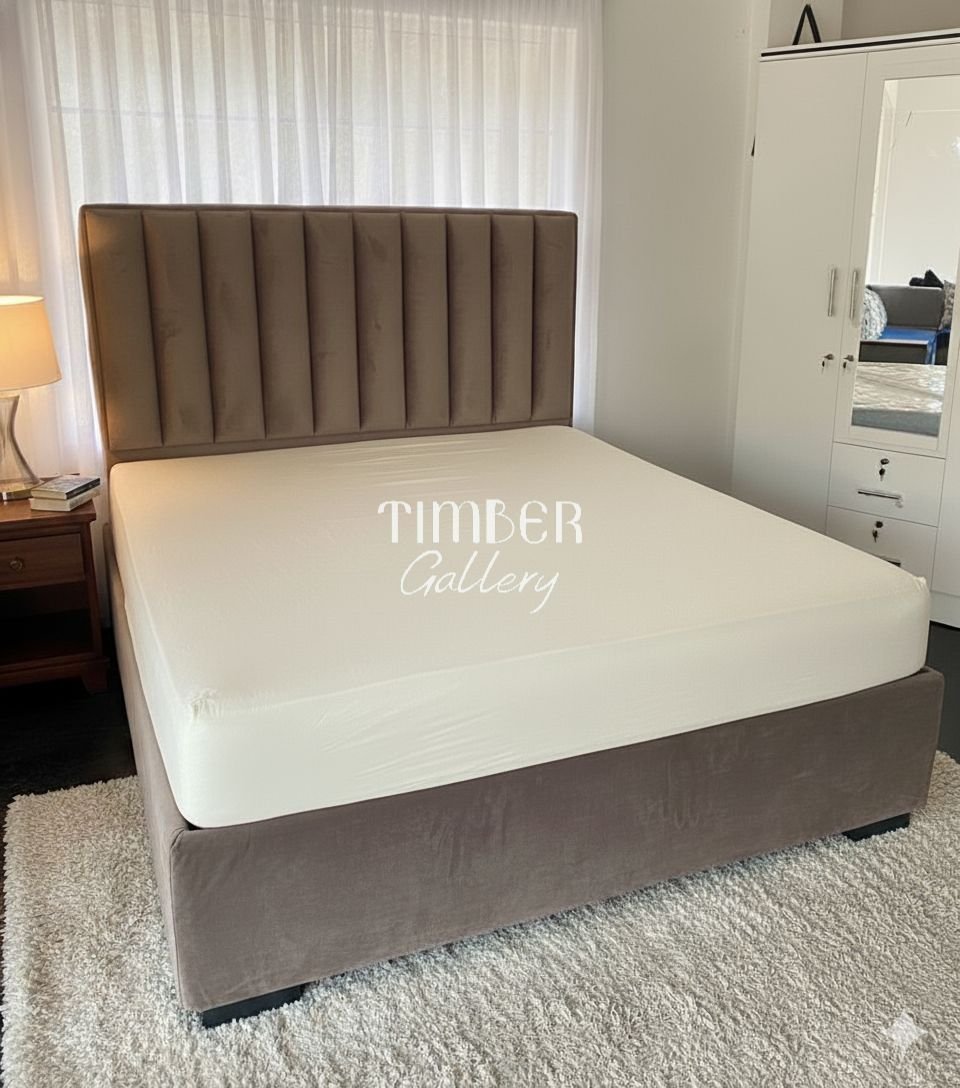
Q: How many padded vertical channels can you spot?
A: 10